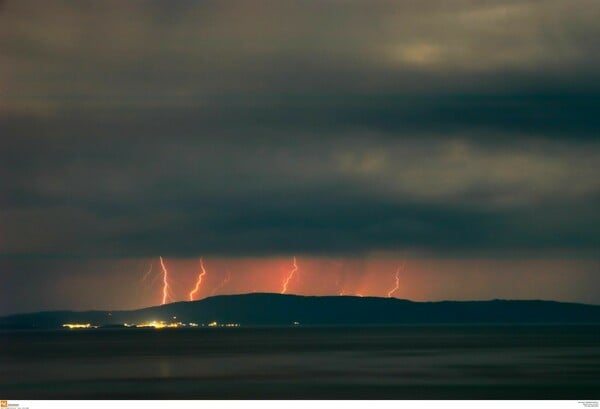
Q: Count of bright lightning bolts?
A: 4